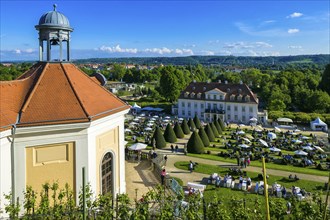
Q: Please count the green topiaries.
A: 12